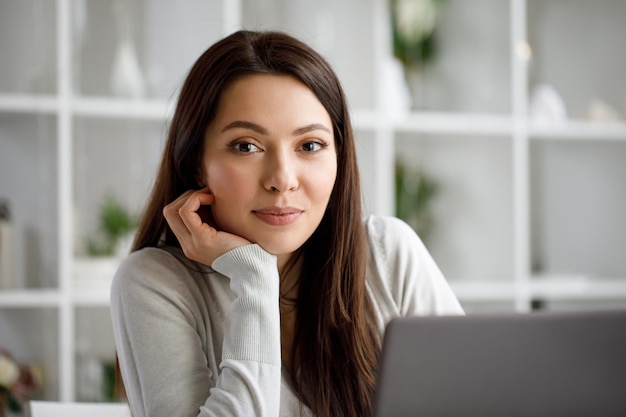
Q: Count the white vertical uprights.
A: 4